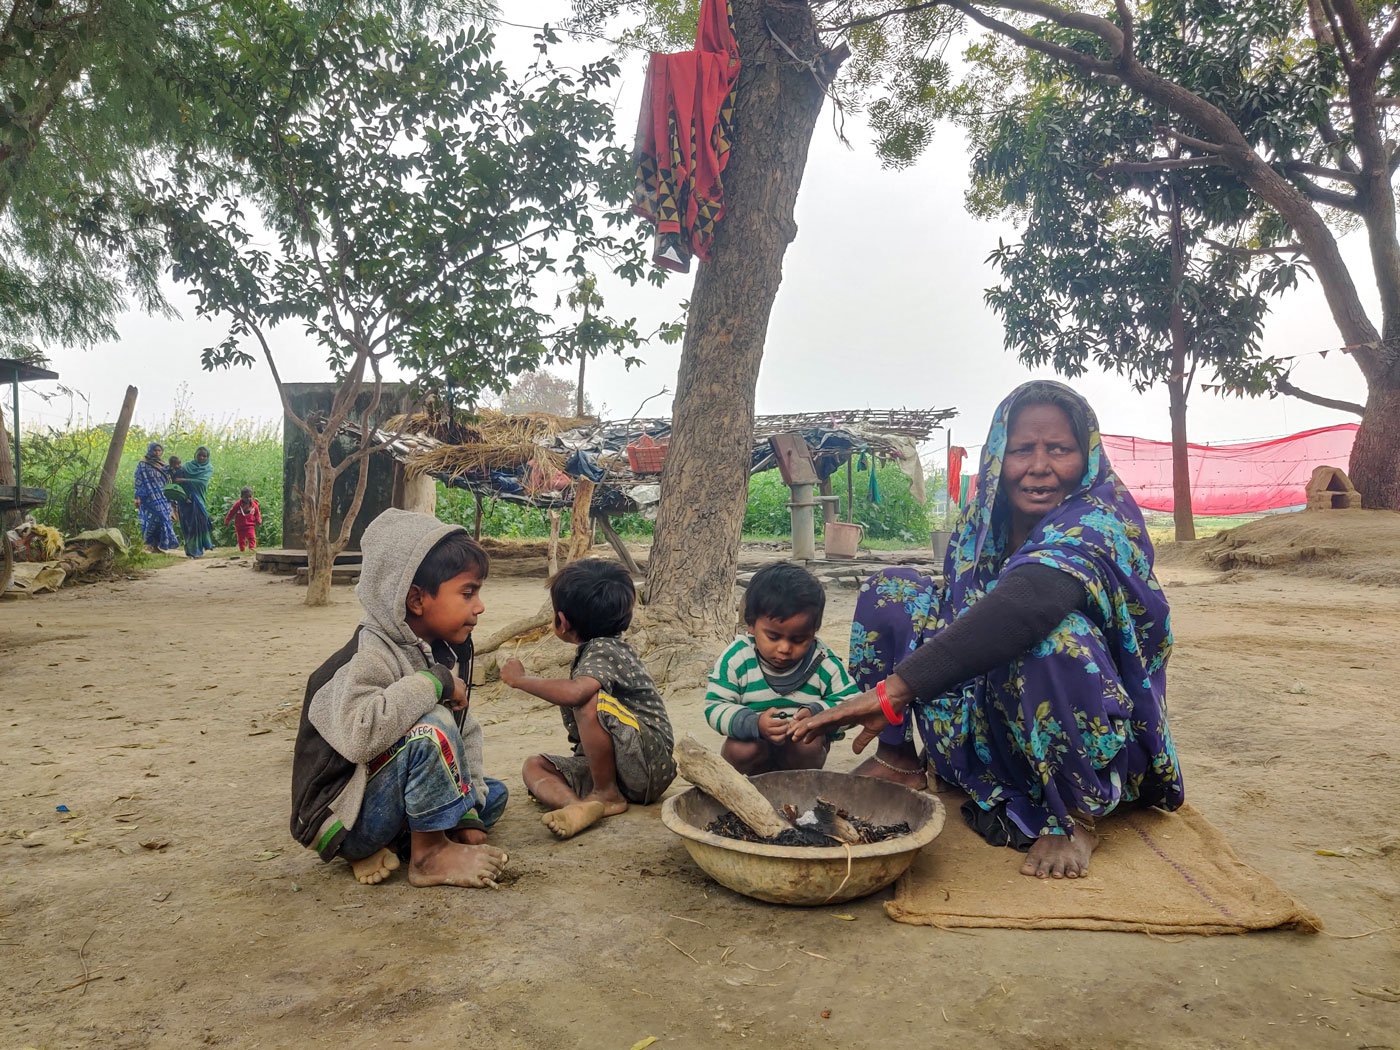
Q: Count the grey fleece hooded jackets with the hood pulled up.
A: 1